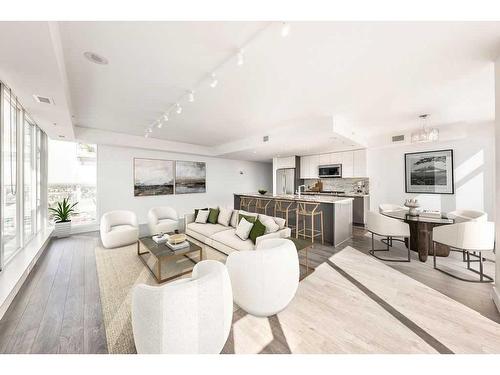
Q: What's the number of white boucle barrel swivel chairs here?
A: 4